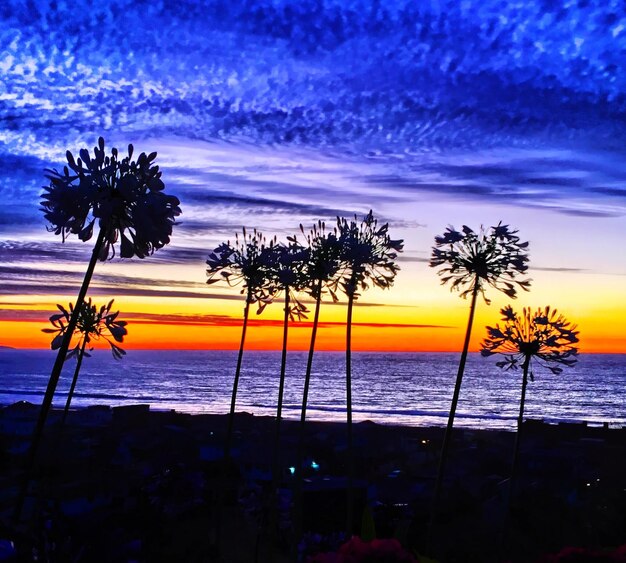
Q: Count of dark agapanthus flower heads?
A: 8